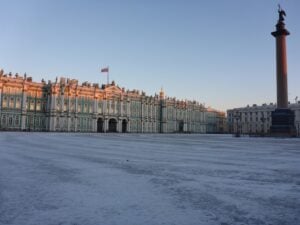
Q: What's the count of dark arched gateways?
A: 3